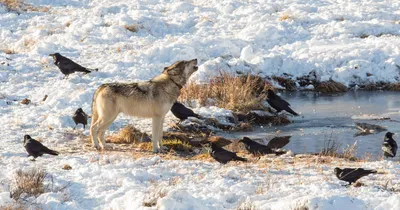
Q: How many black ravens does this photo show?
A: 9